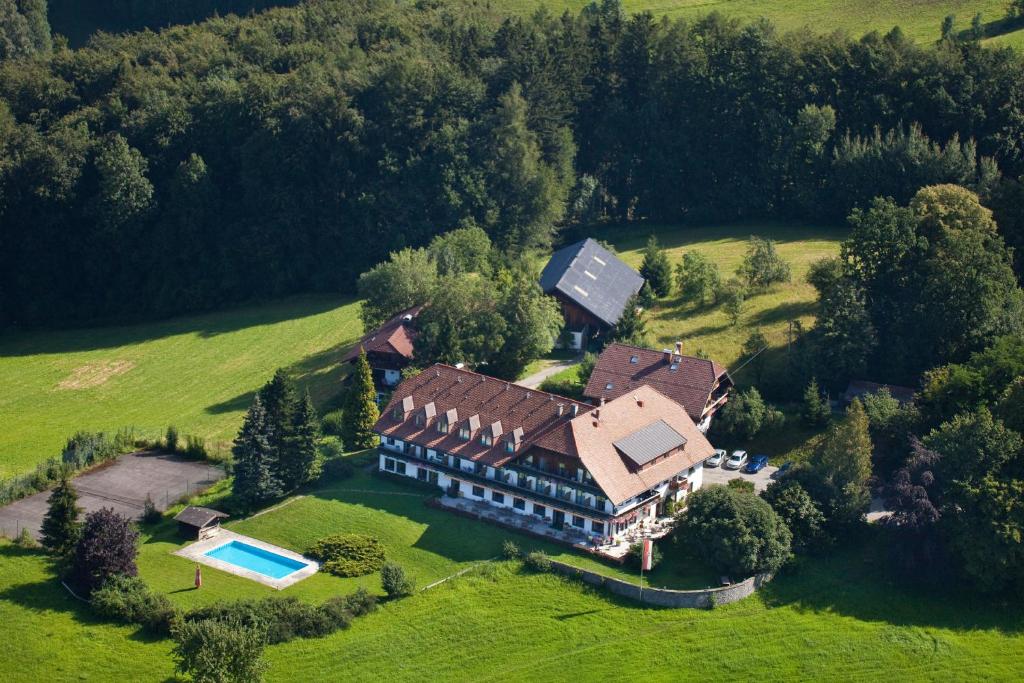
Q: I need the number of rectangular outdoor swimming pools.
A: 1